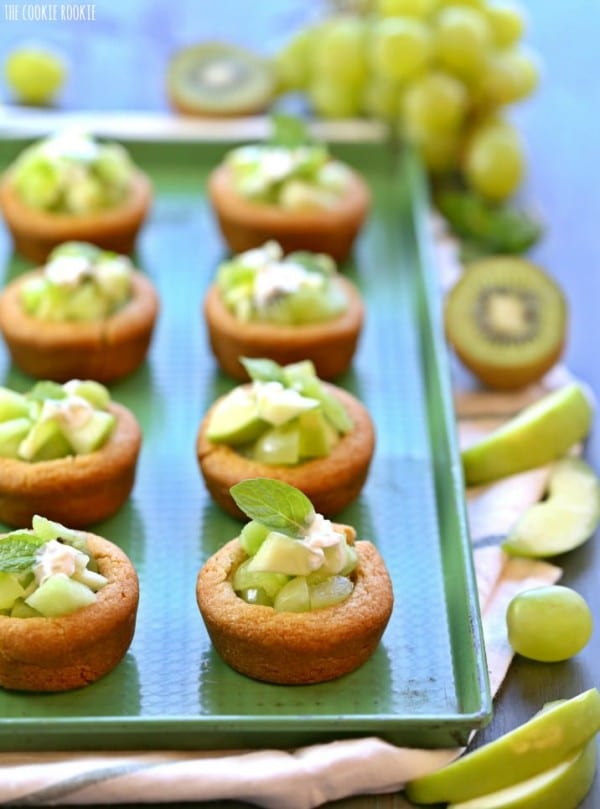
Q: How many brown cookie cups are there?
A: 8